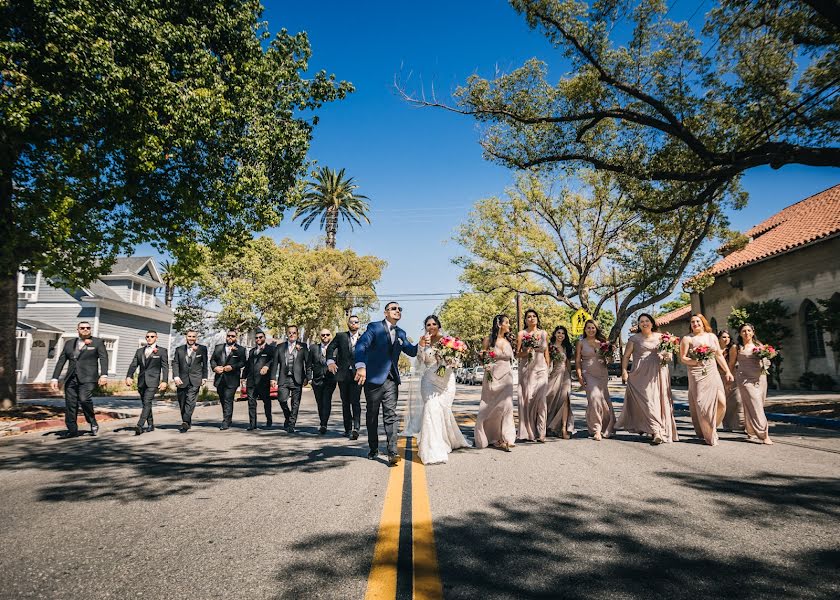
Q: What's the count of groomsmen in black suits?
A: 8